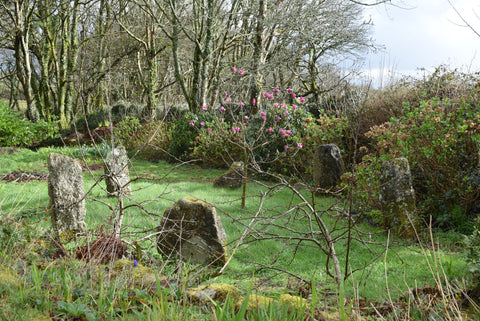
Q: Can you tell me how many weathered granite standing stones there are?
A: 6